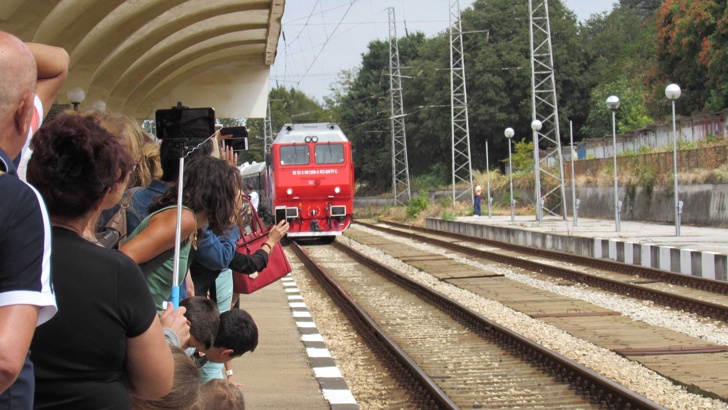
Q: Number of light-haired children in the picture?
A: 2